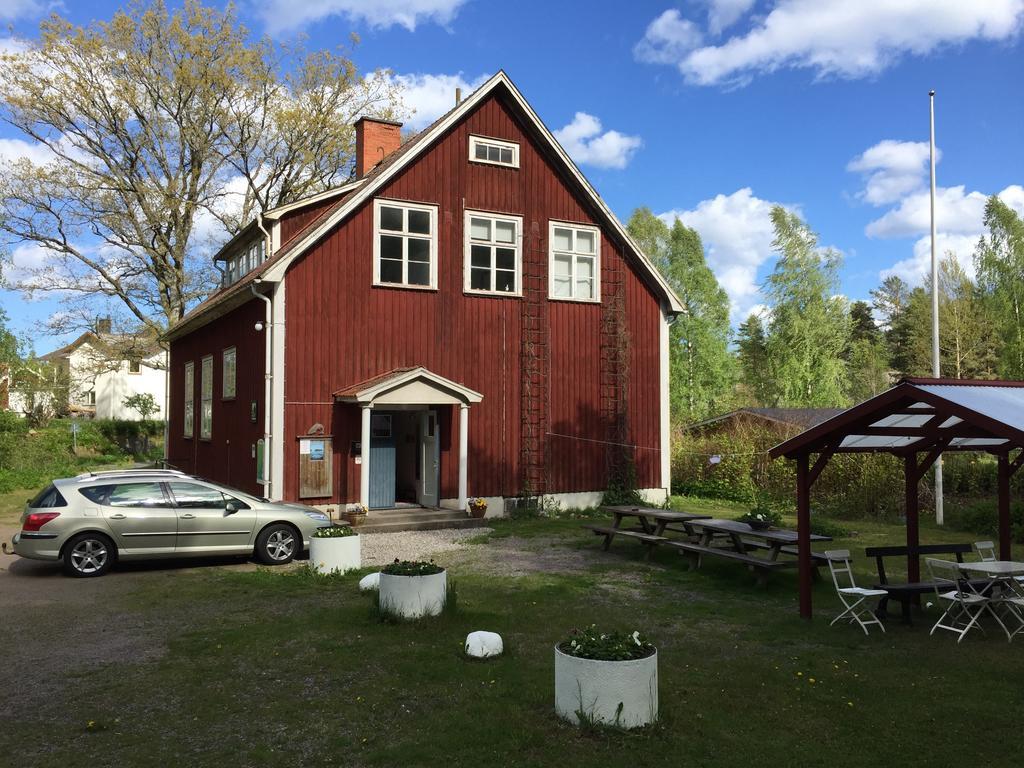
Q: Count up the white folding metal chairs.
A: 4